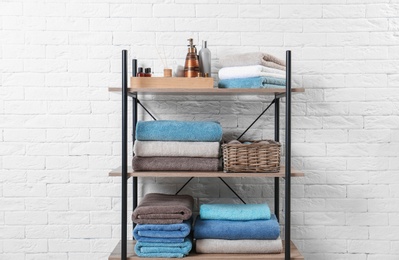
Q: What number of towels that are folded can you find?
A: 12